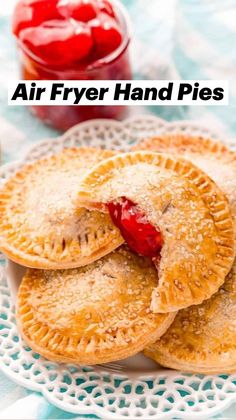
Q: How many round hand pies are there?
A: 5